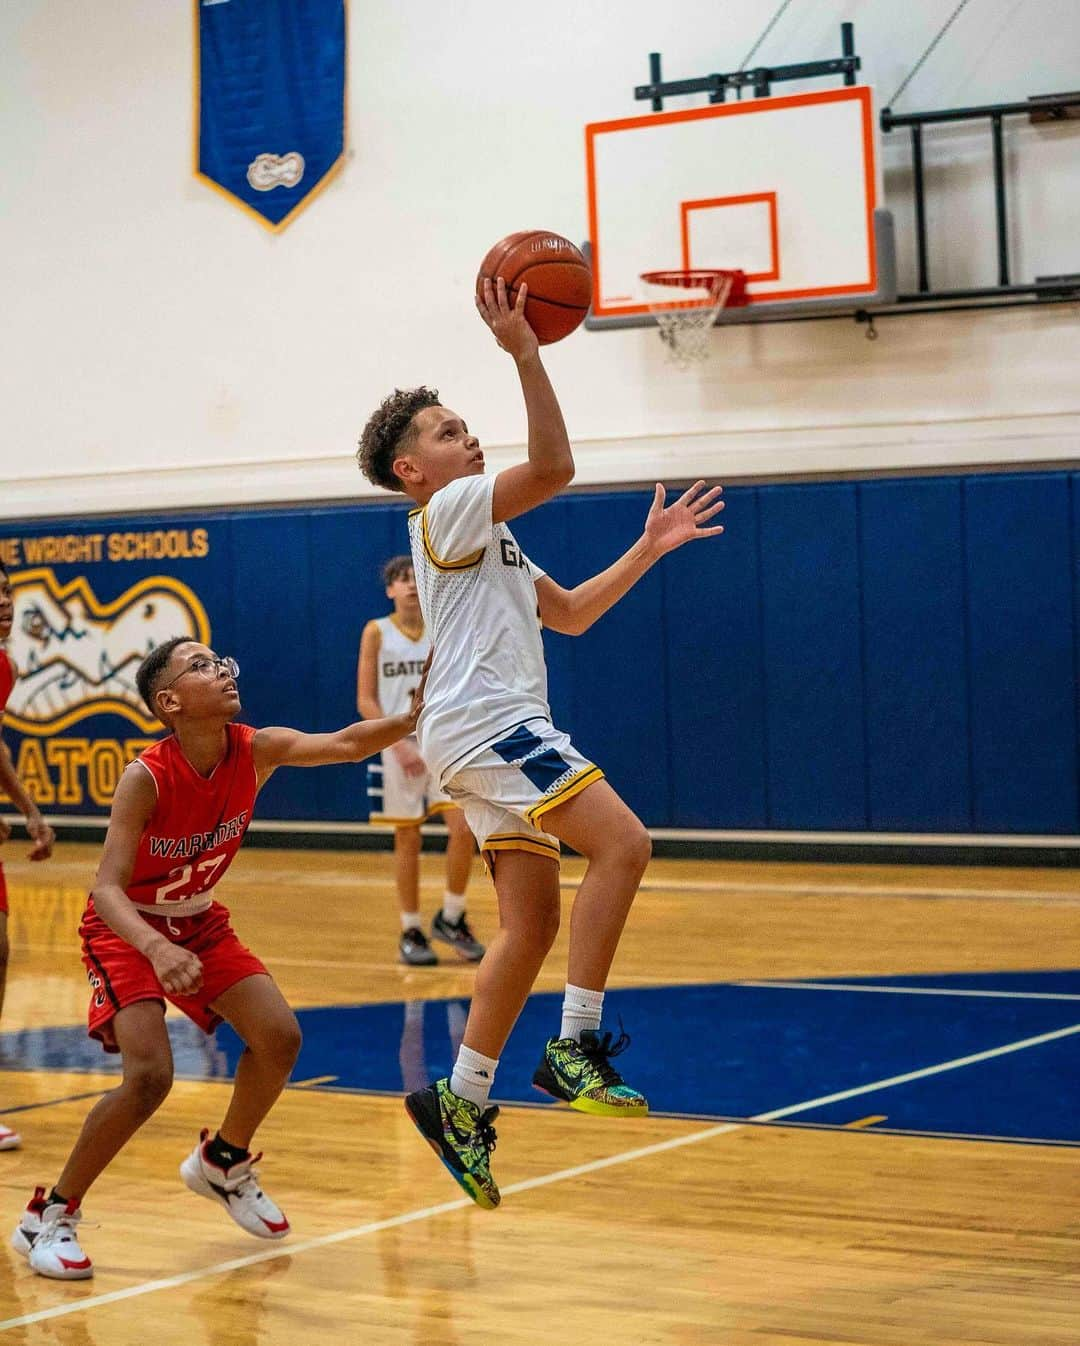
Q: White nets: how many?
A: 1